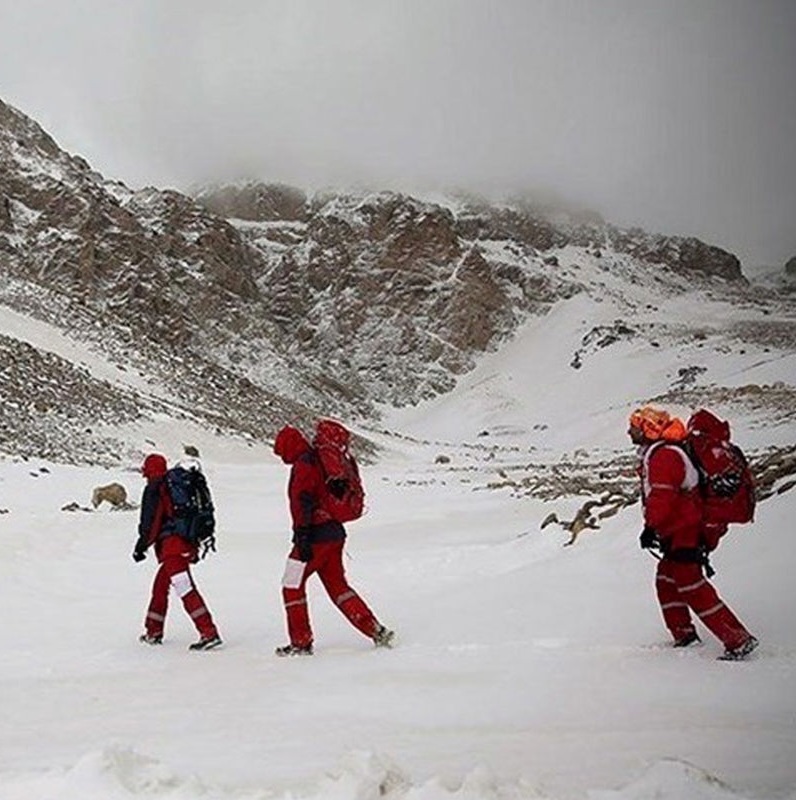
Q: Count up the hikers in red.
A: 3